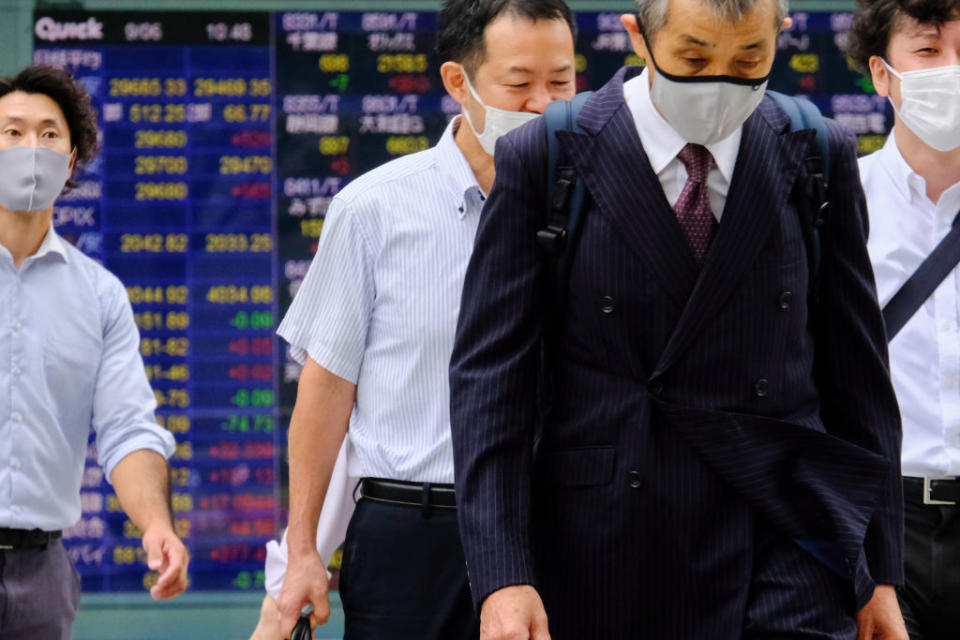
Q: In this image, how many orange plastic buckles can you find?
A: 0